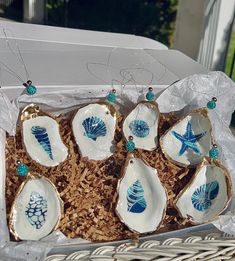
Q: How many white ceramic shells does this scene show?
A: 7